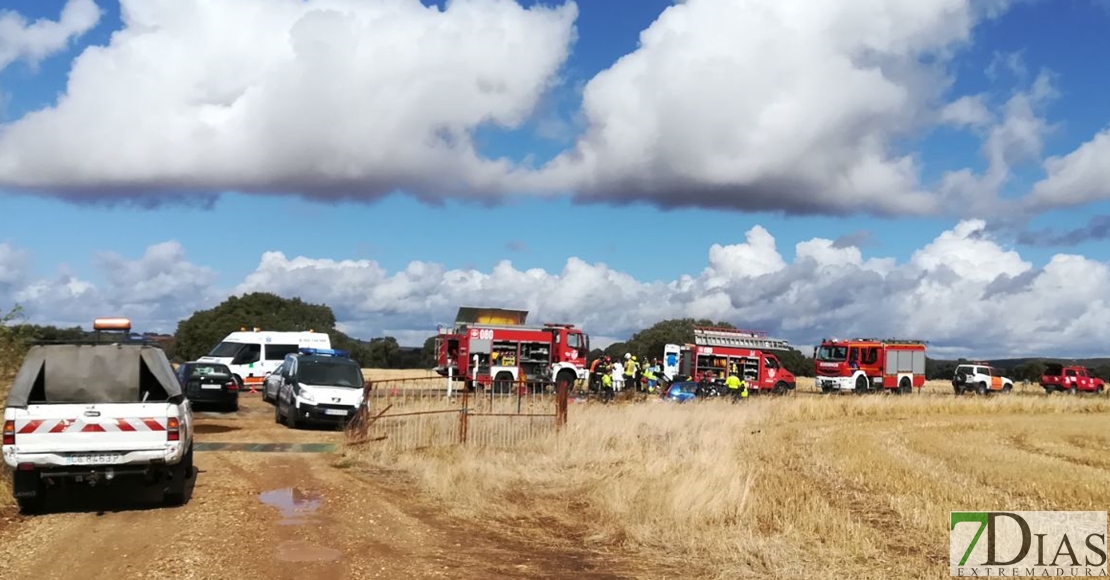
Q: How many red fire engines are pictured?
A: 3